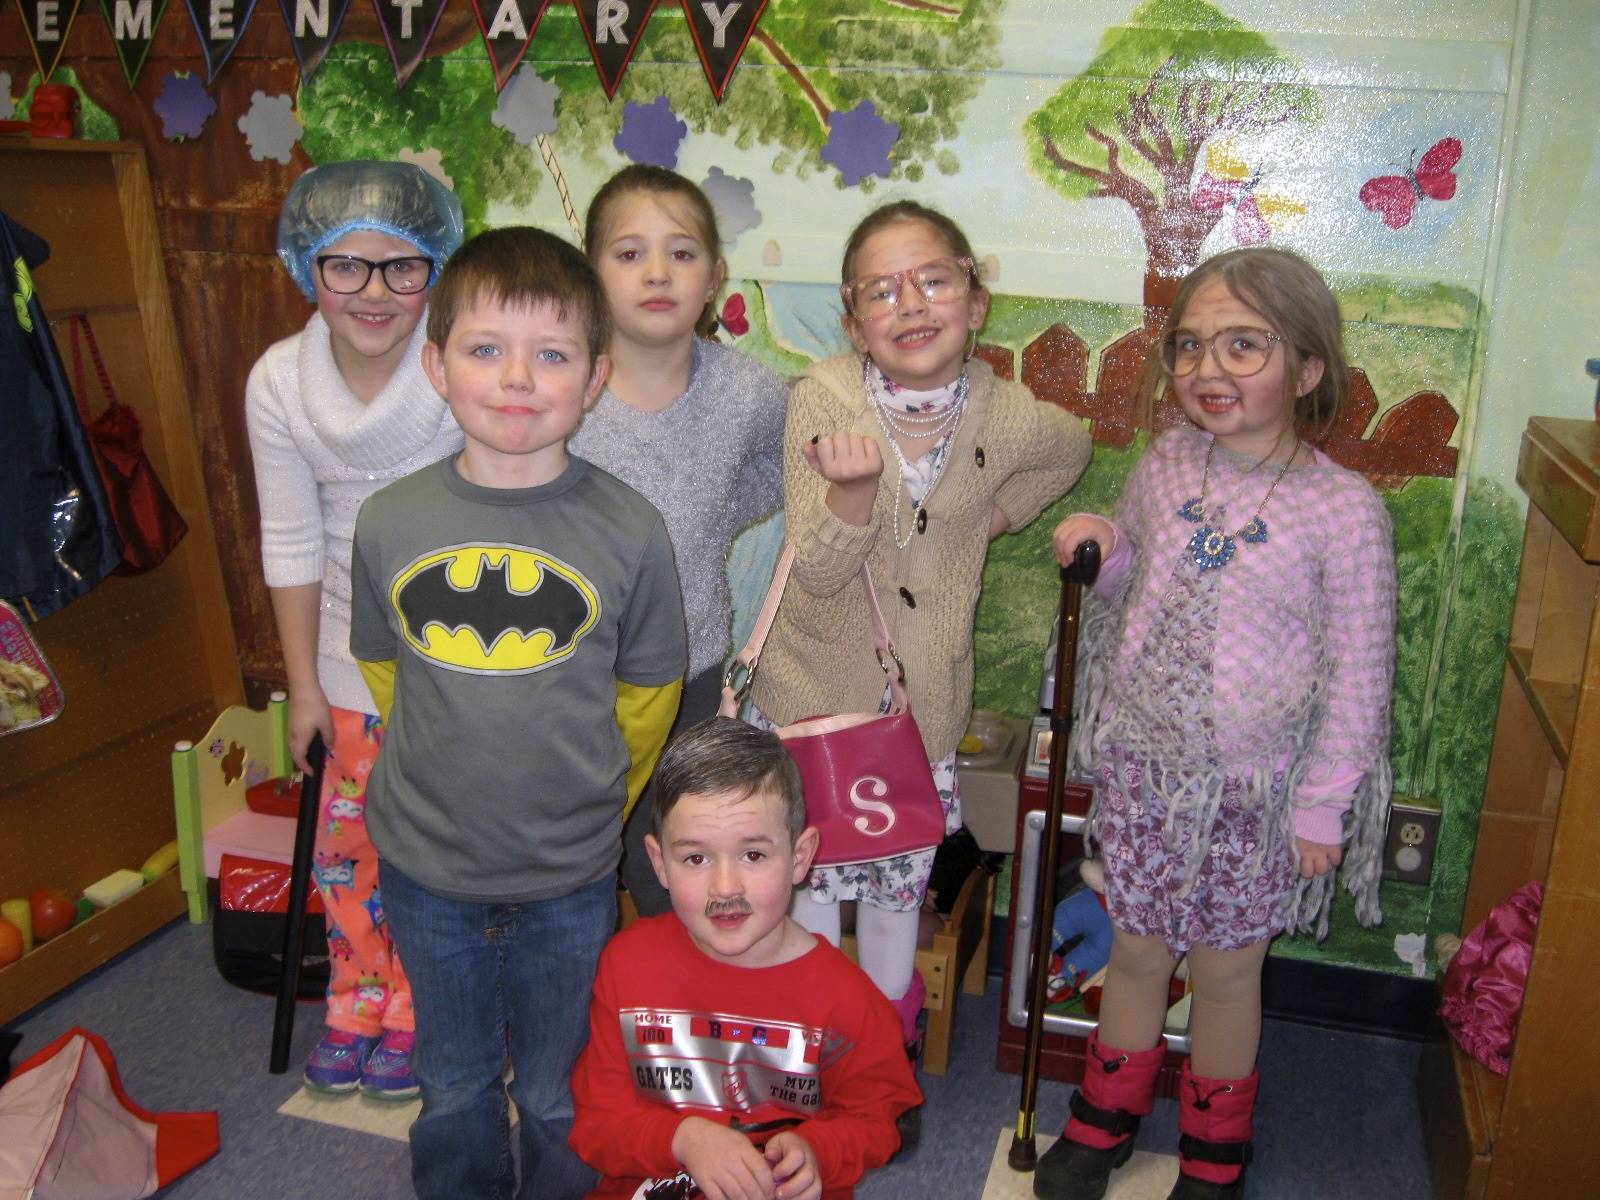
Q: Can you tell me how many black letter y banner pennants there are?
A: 1